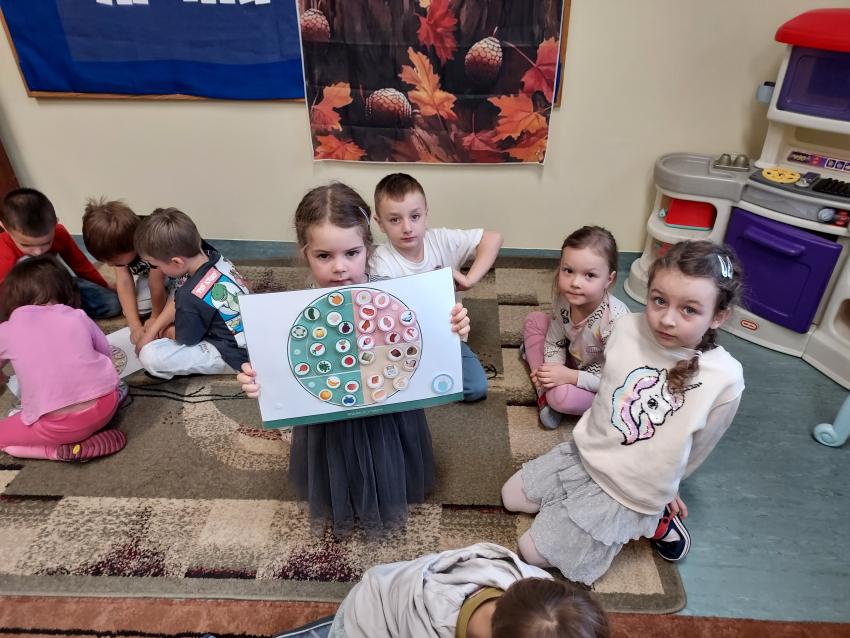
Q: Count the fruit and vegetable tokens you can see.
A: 15